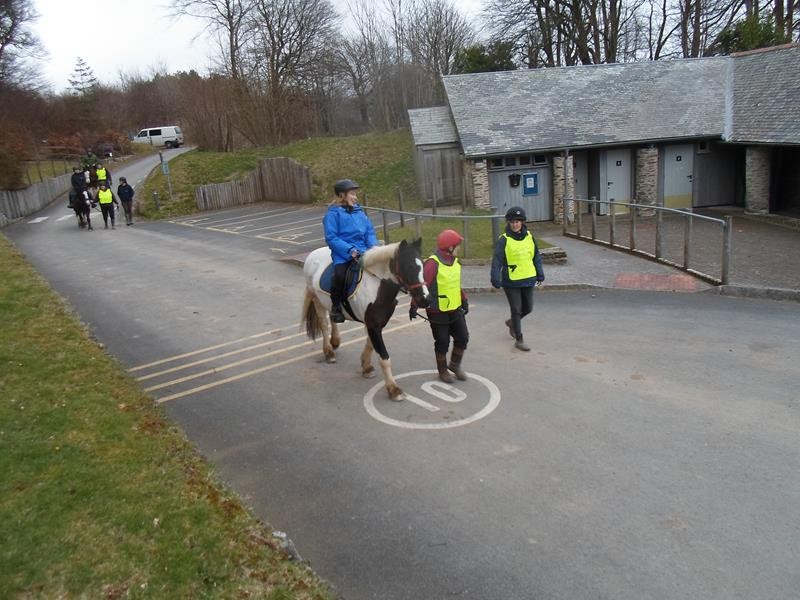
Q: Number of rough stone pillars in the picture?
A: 4